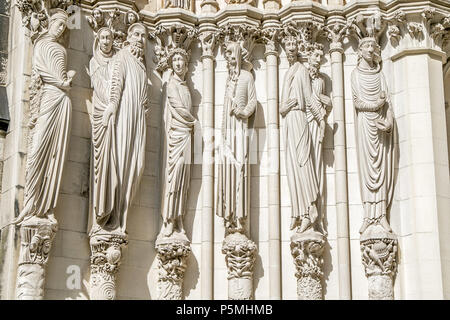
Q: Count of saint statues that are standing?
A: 8